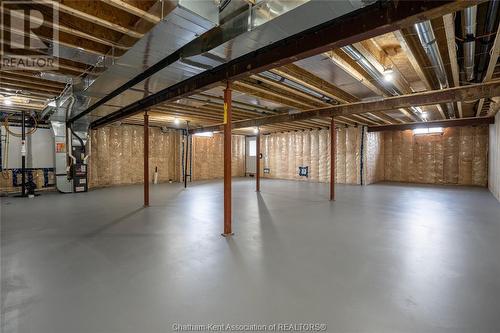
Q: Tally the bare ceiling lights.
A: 5